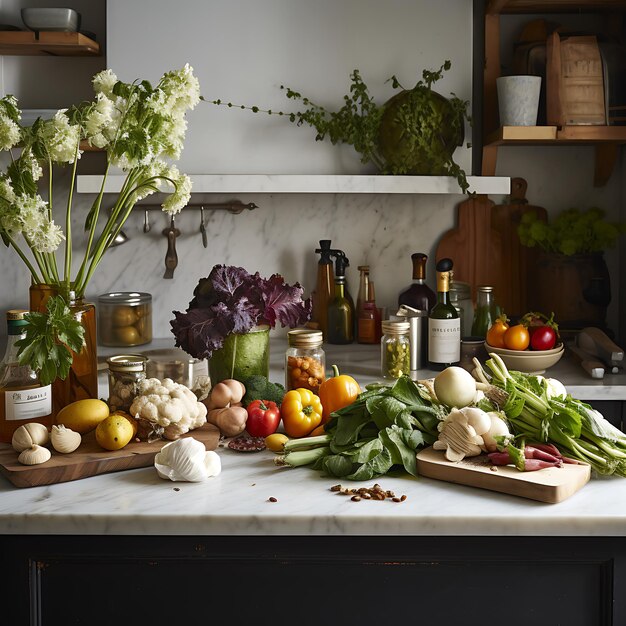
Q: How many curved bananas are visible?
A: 0